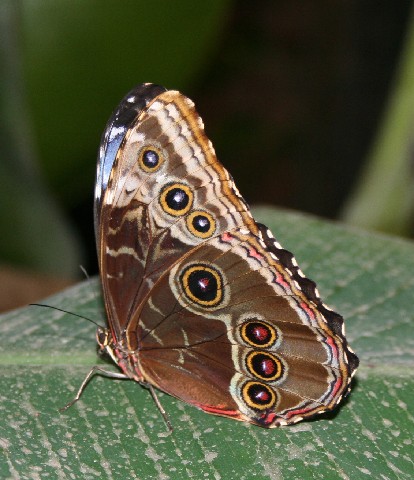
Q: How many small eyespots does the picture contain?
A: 6